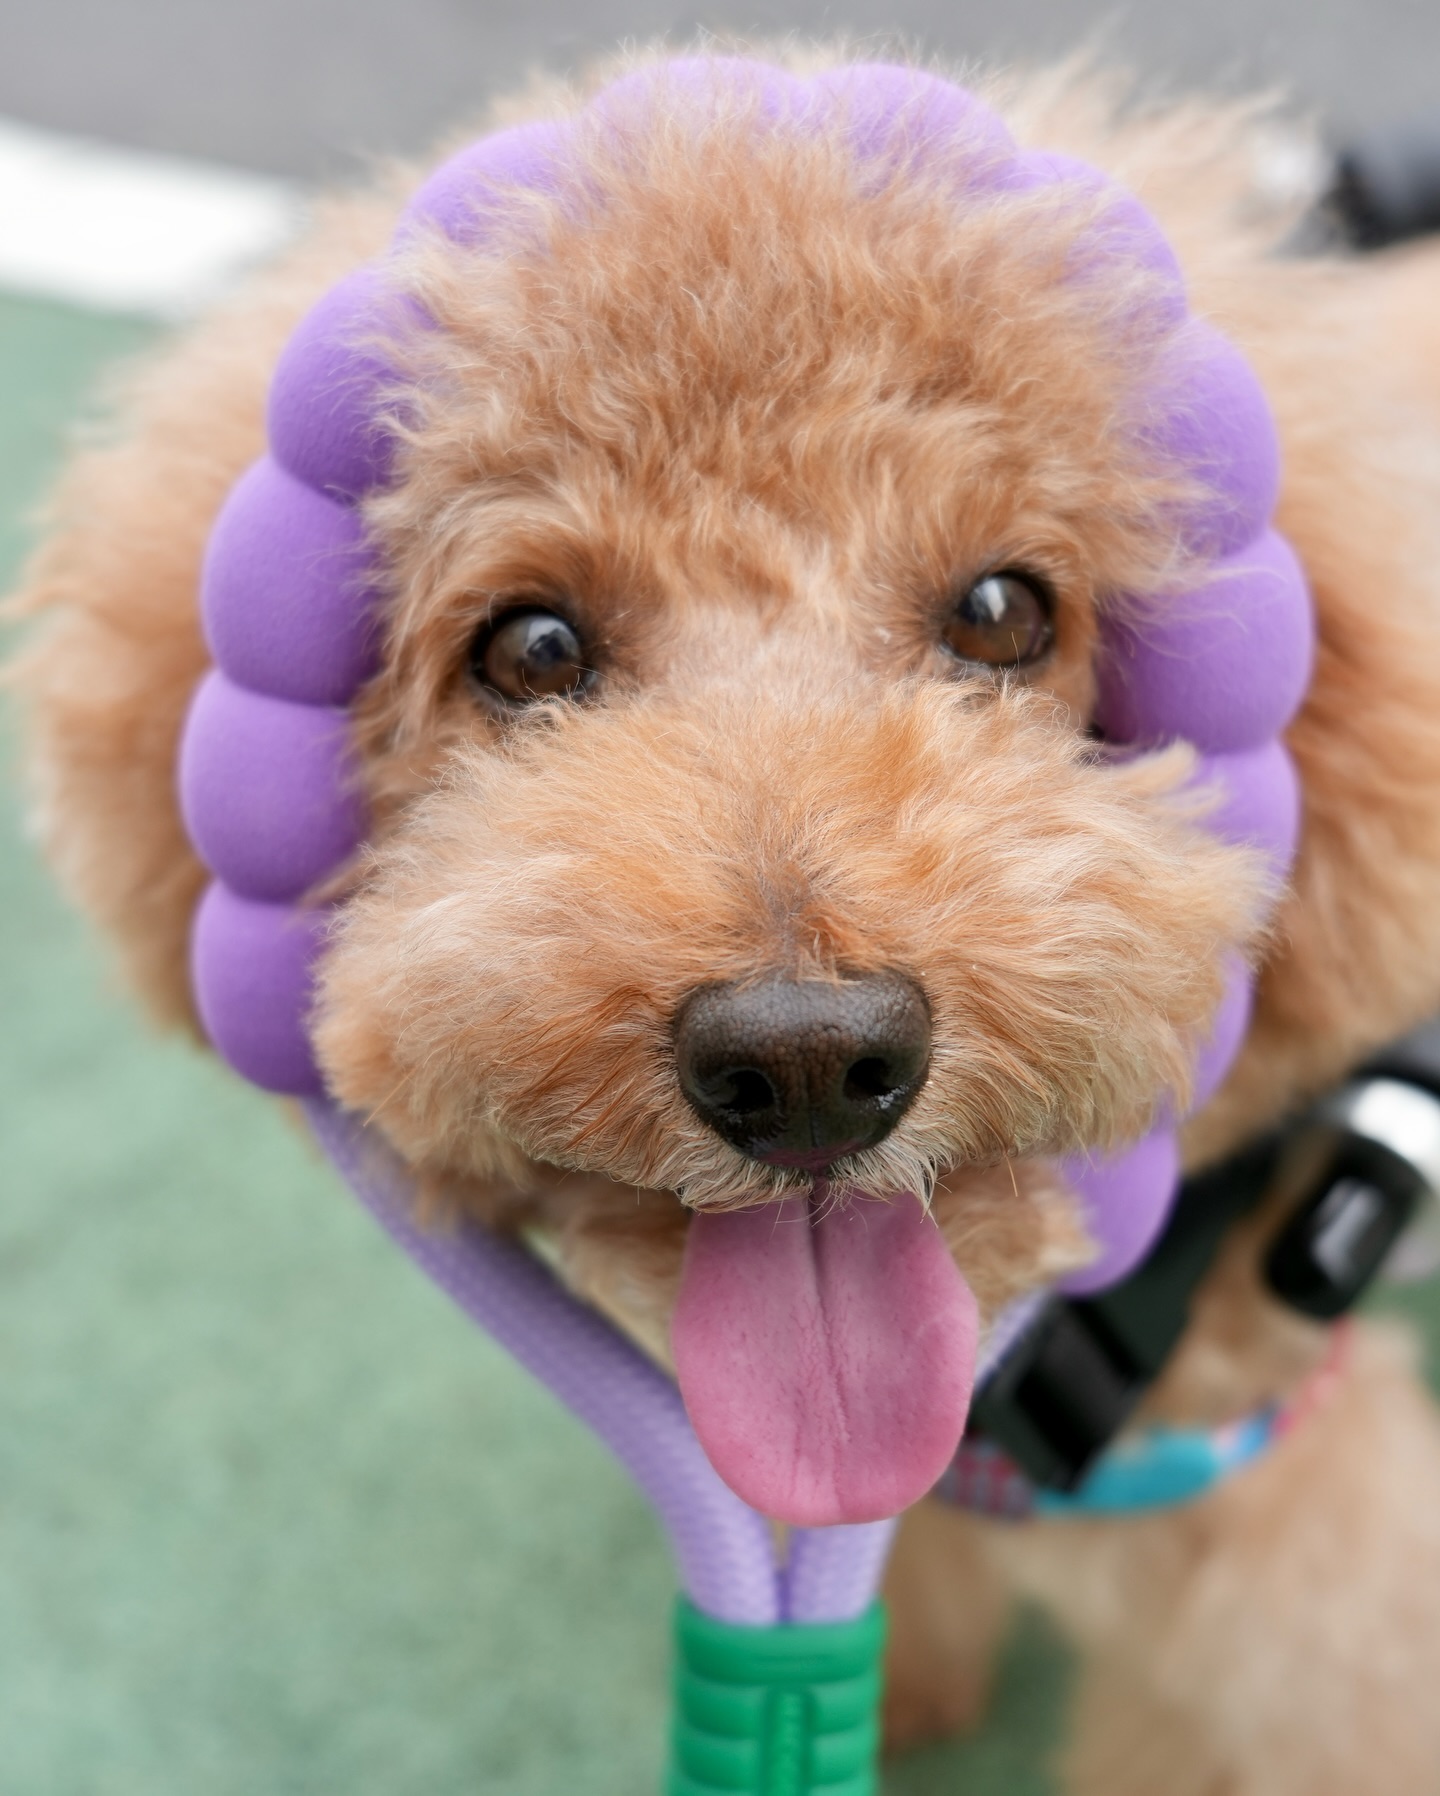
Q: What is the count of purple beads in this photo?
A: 13